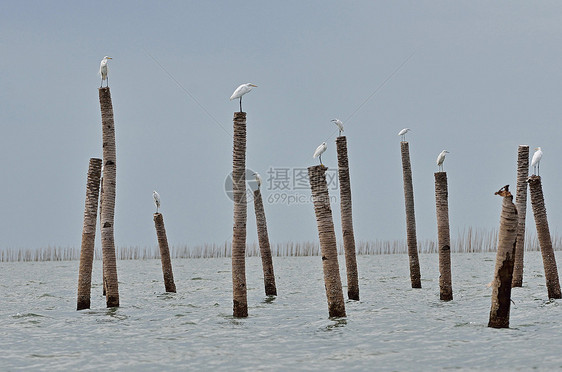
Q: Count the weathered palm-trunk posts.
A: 13